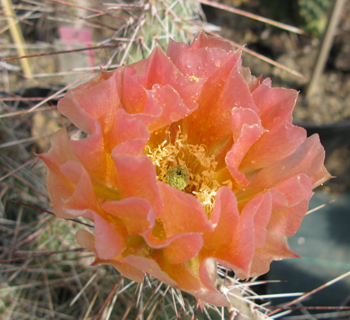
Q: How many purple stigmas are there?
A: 0